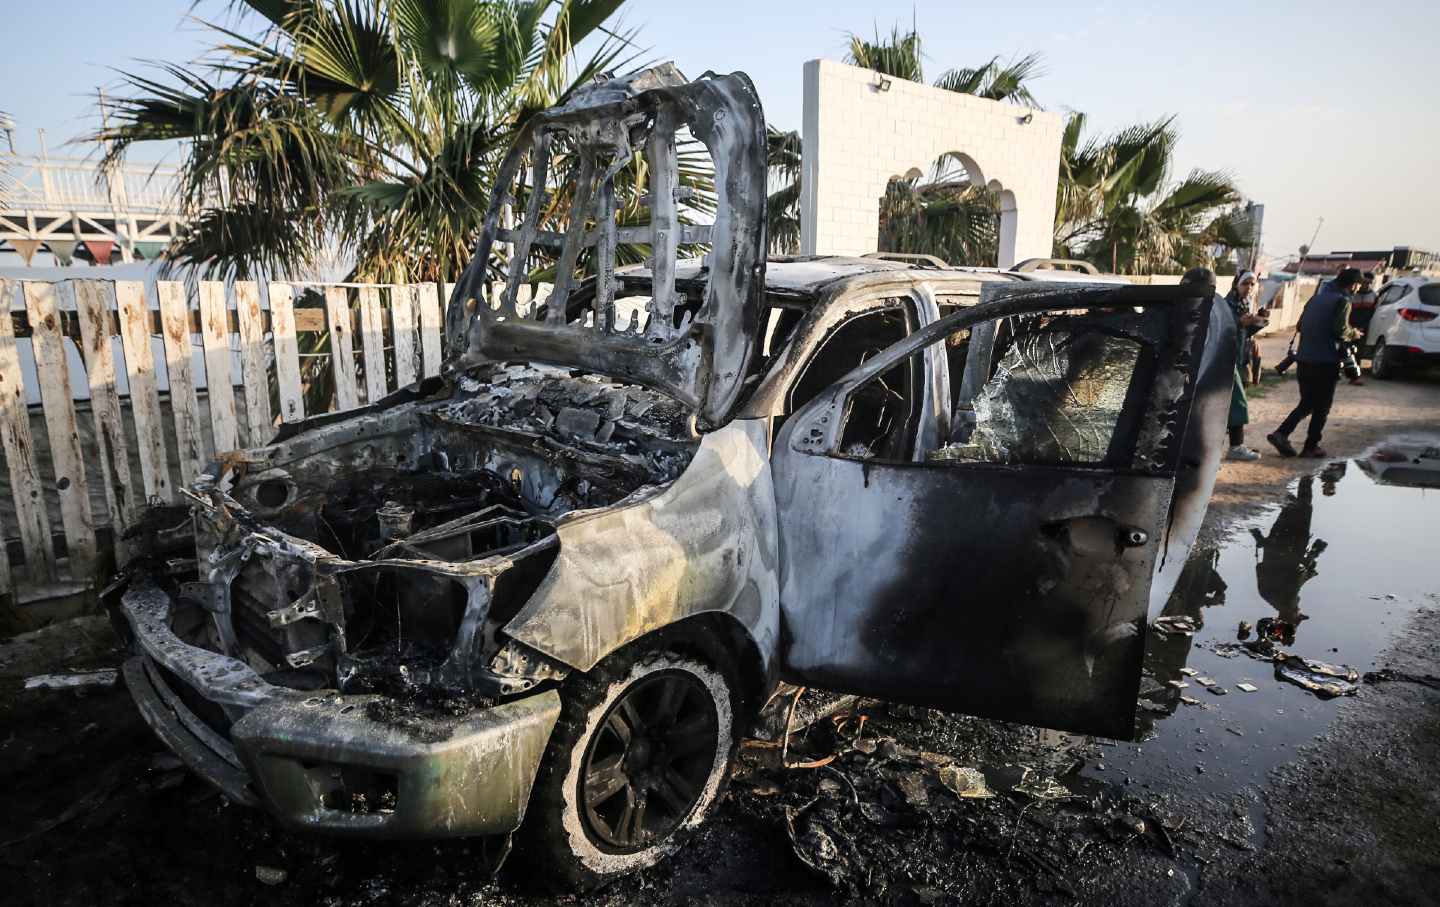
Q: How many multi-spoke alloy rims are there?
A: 1